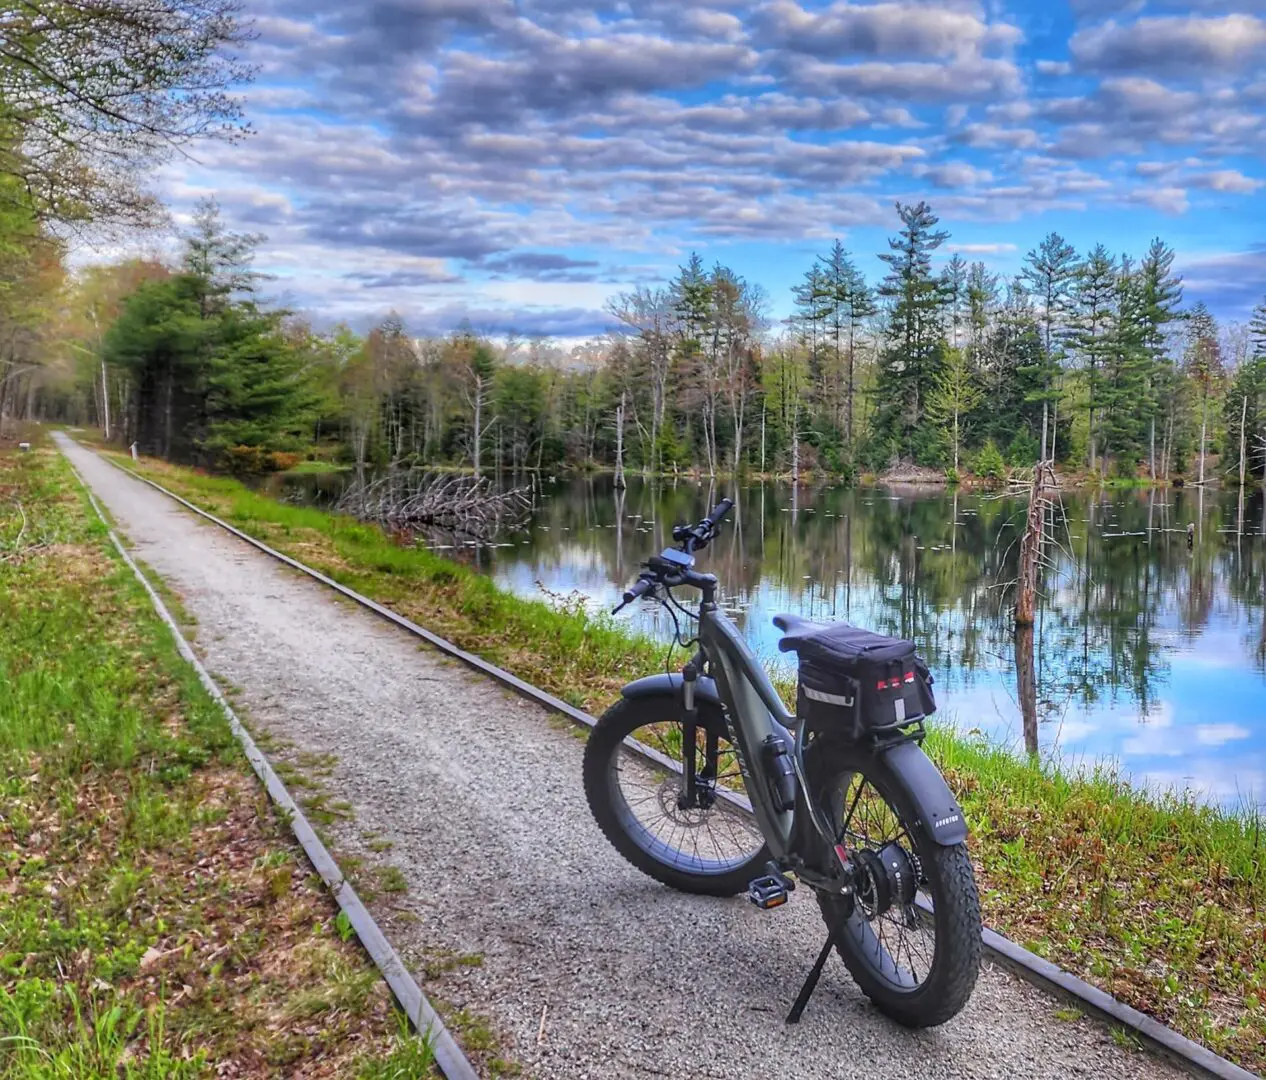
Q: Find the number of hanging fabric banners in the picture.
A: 0